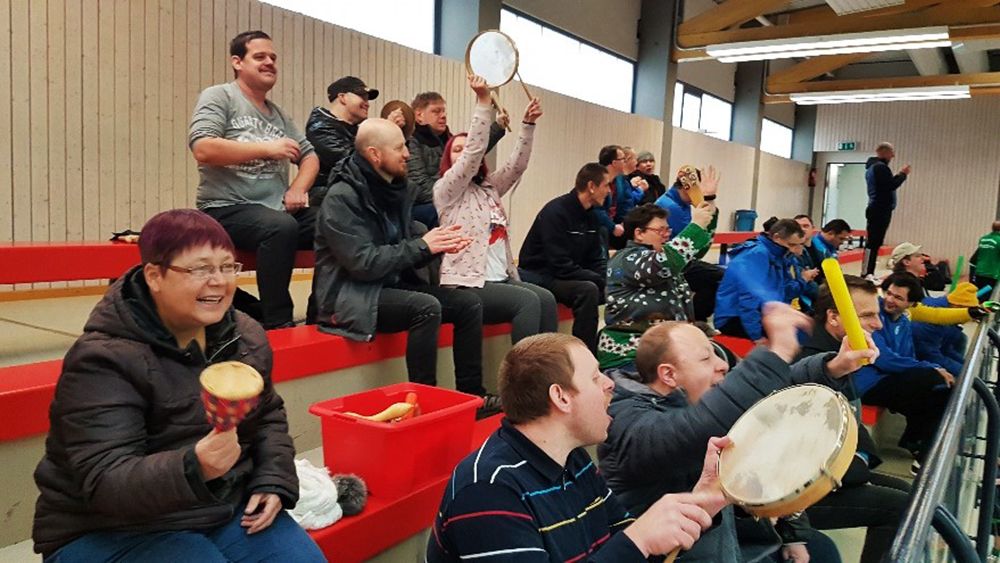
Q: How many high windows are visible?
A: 4